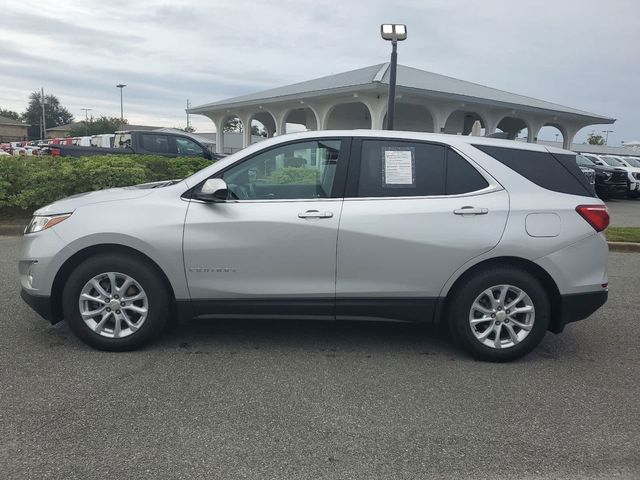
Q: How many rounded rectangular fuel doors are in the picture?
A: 1